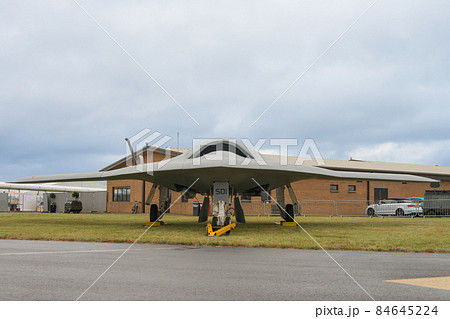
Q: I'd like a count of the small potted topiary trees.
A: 2